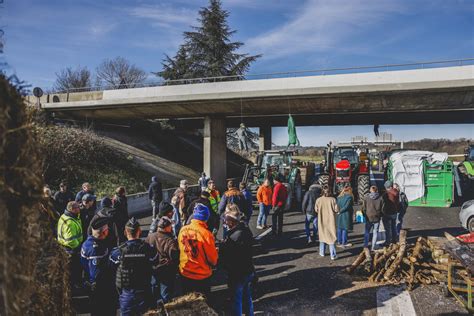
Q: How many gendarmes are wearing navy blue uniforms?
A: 2